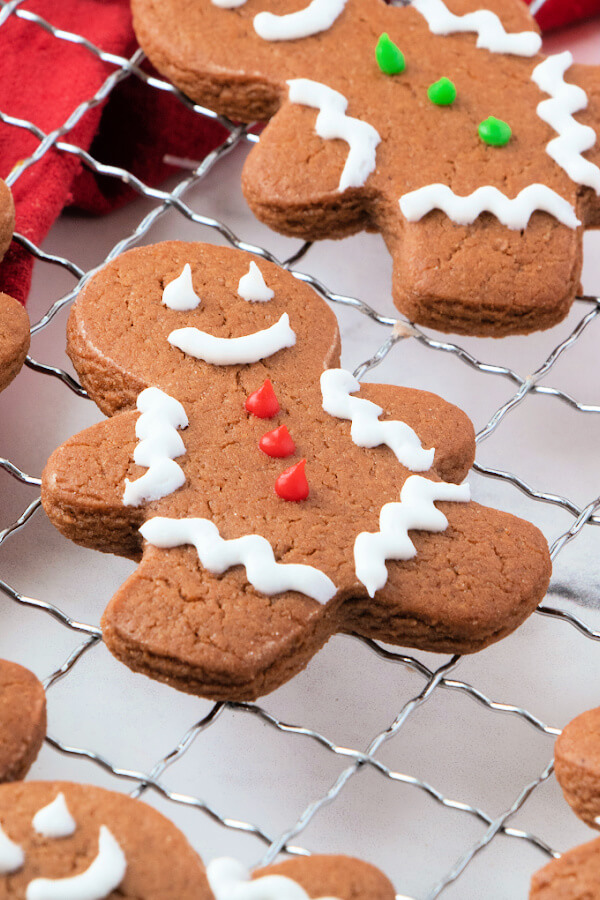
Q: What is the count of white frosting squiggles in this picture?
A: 9